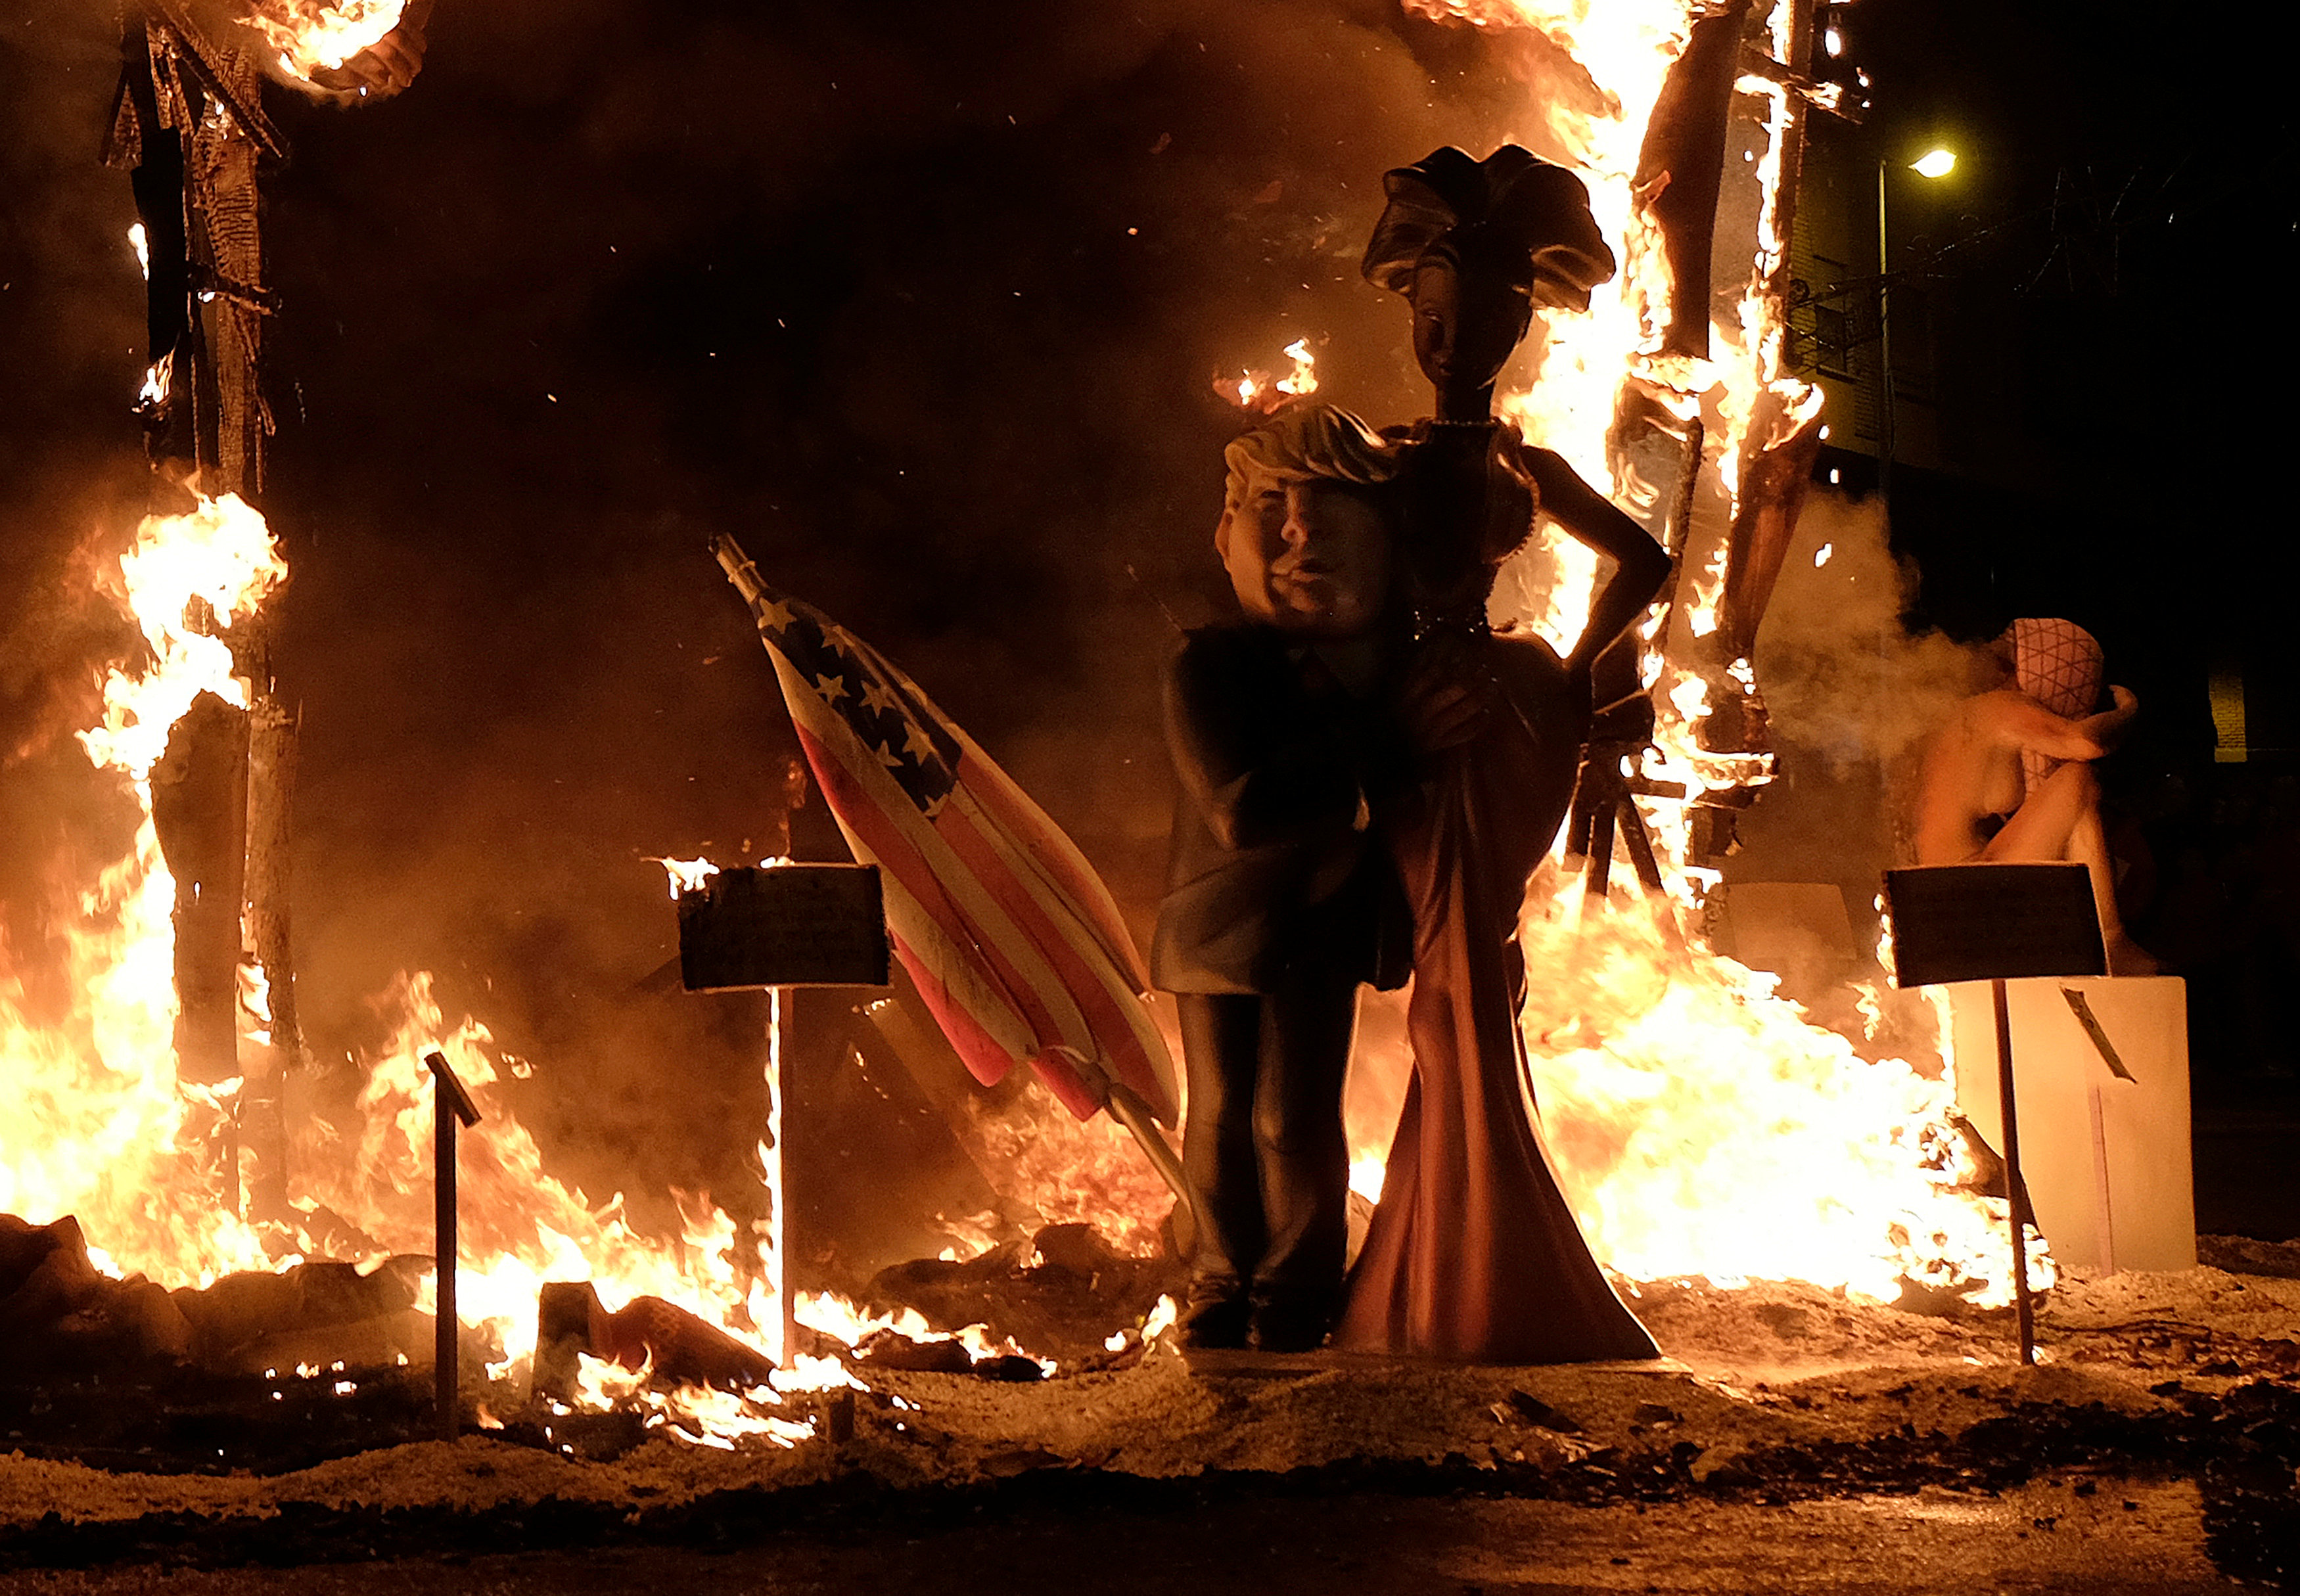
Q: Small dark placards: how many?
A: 2